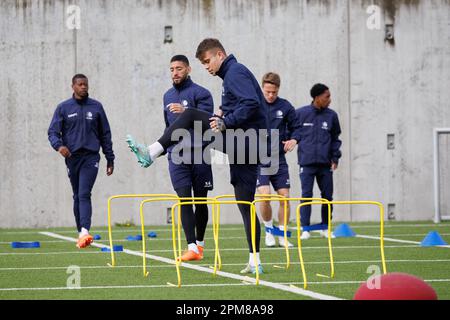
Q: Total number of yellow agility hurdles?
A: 6